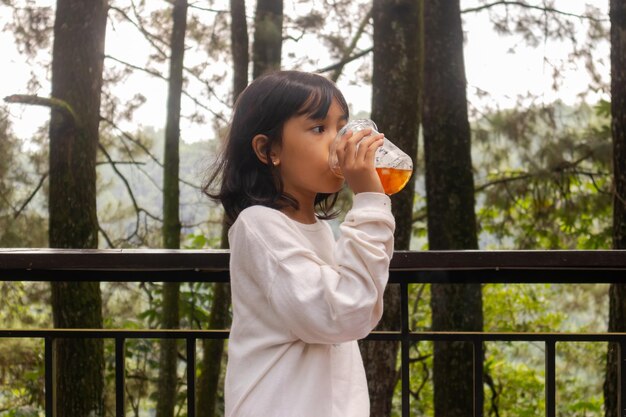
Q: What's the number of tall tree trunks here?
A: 7